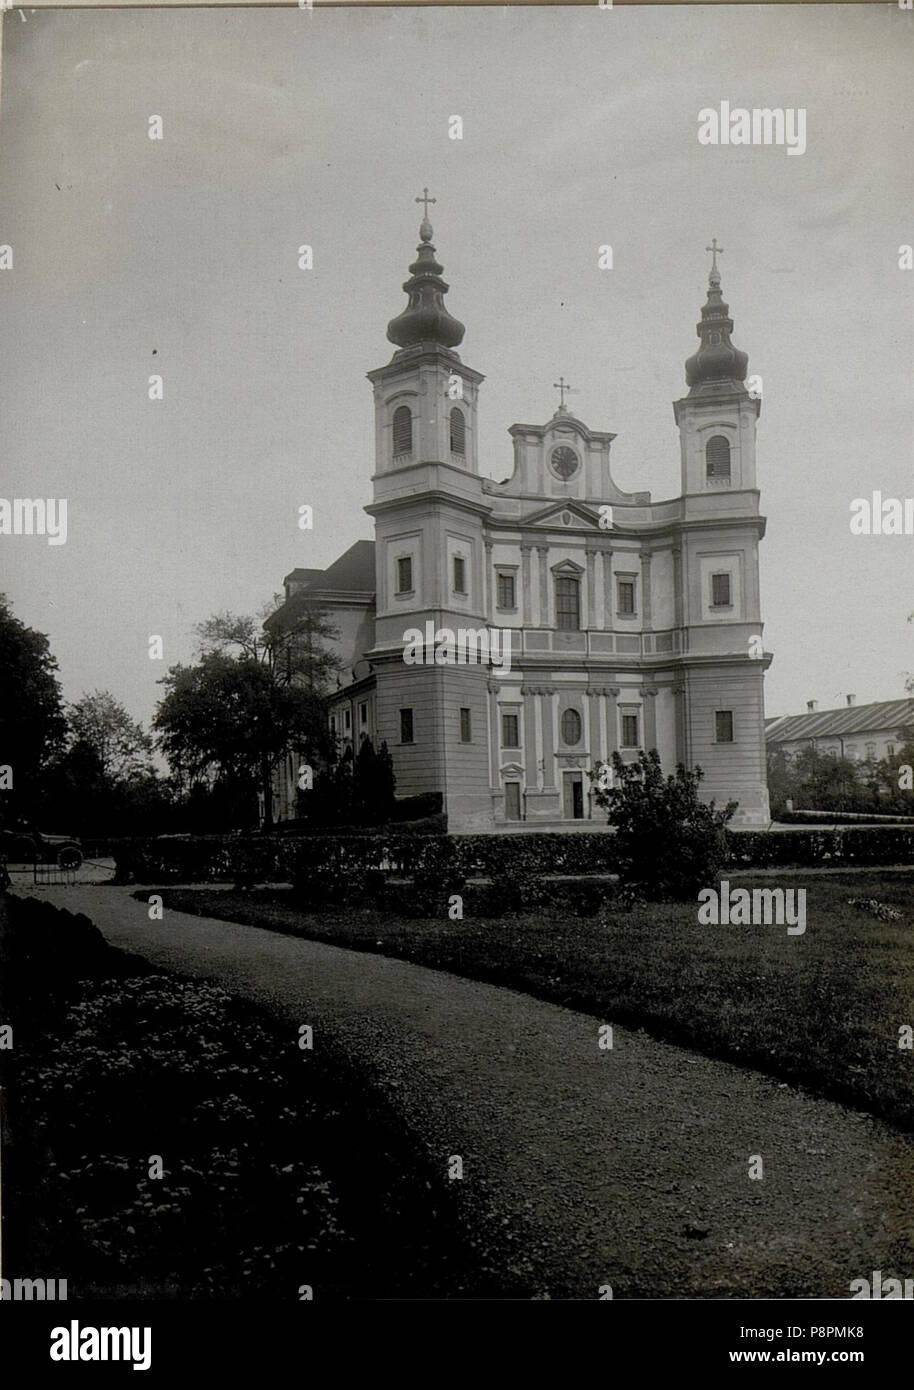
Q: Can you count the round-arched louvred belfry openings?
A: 3